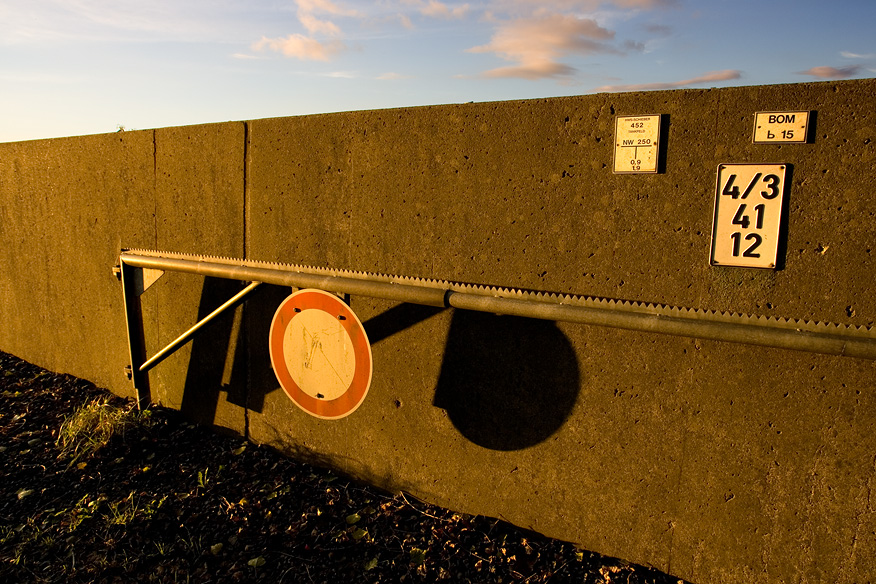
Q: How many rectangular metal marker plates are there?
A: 3